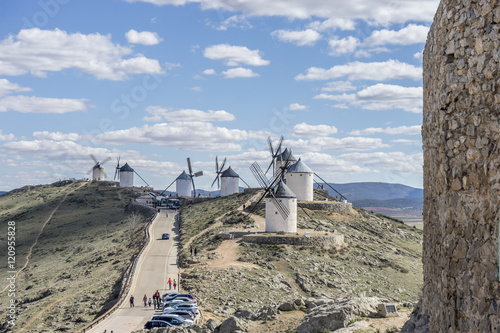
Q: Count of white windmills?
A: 7